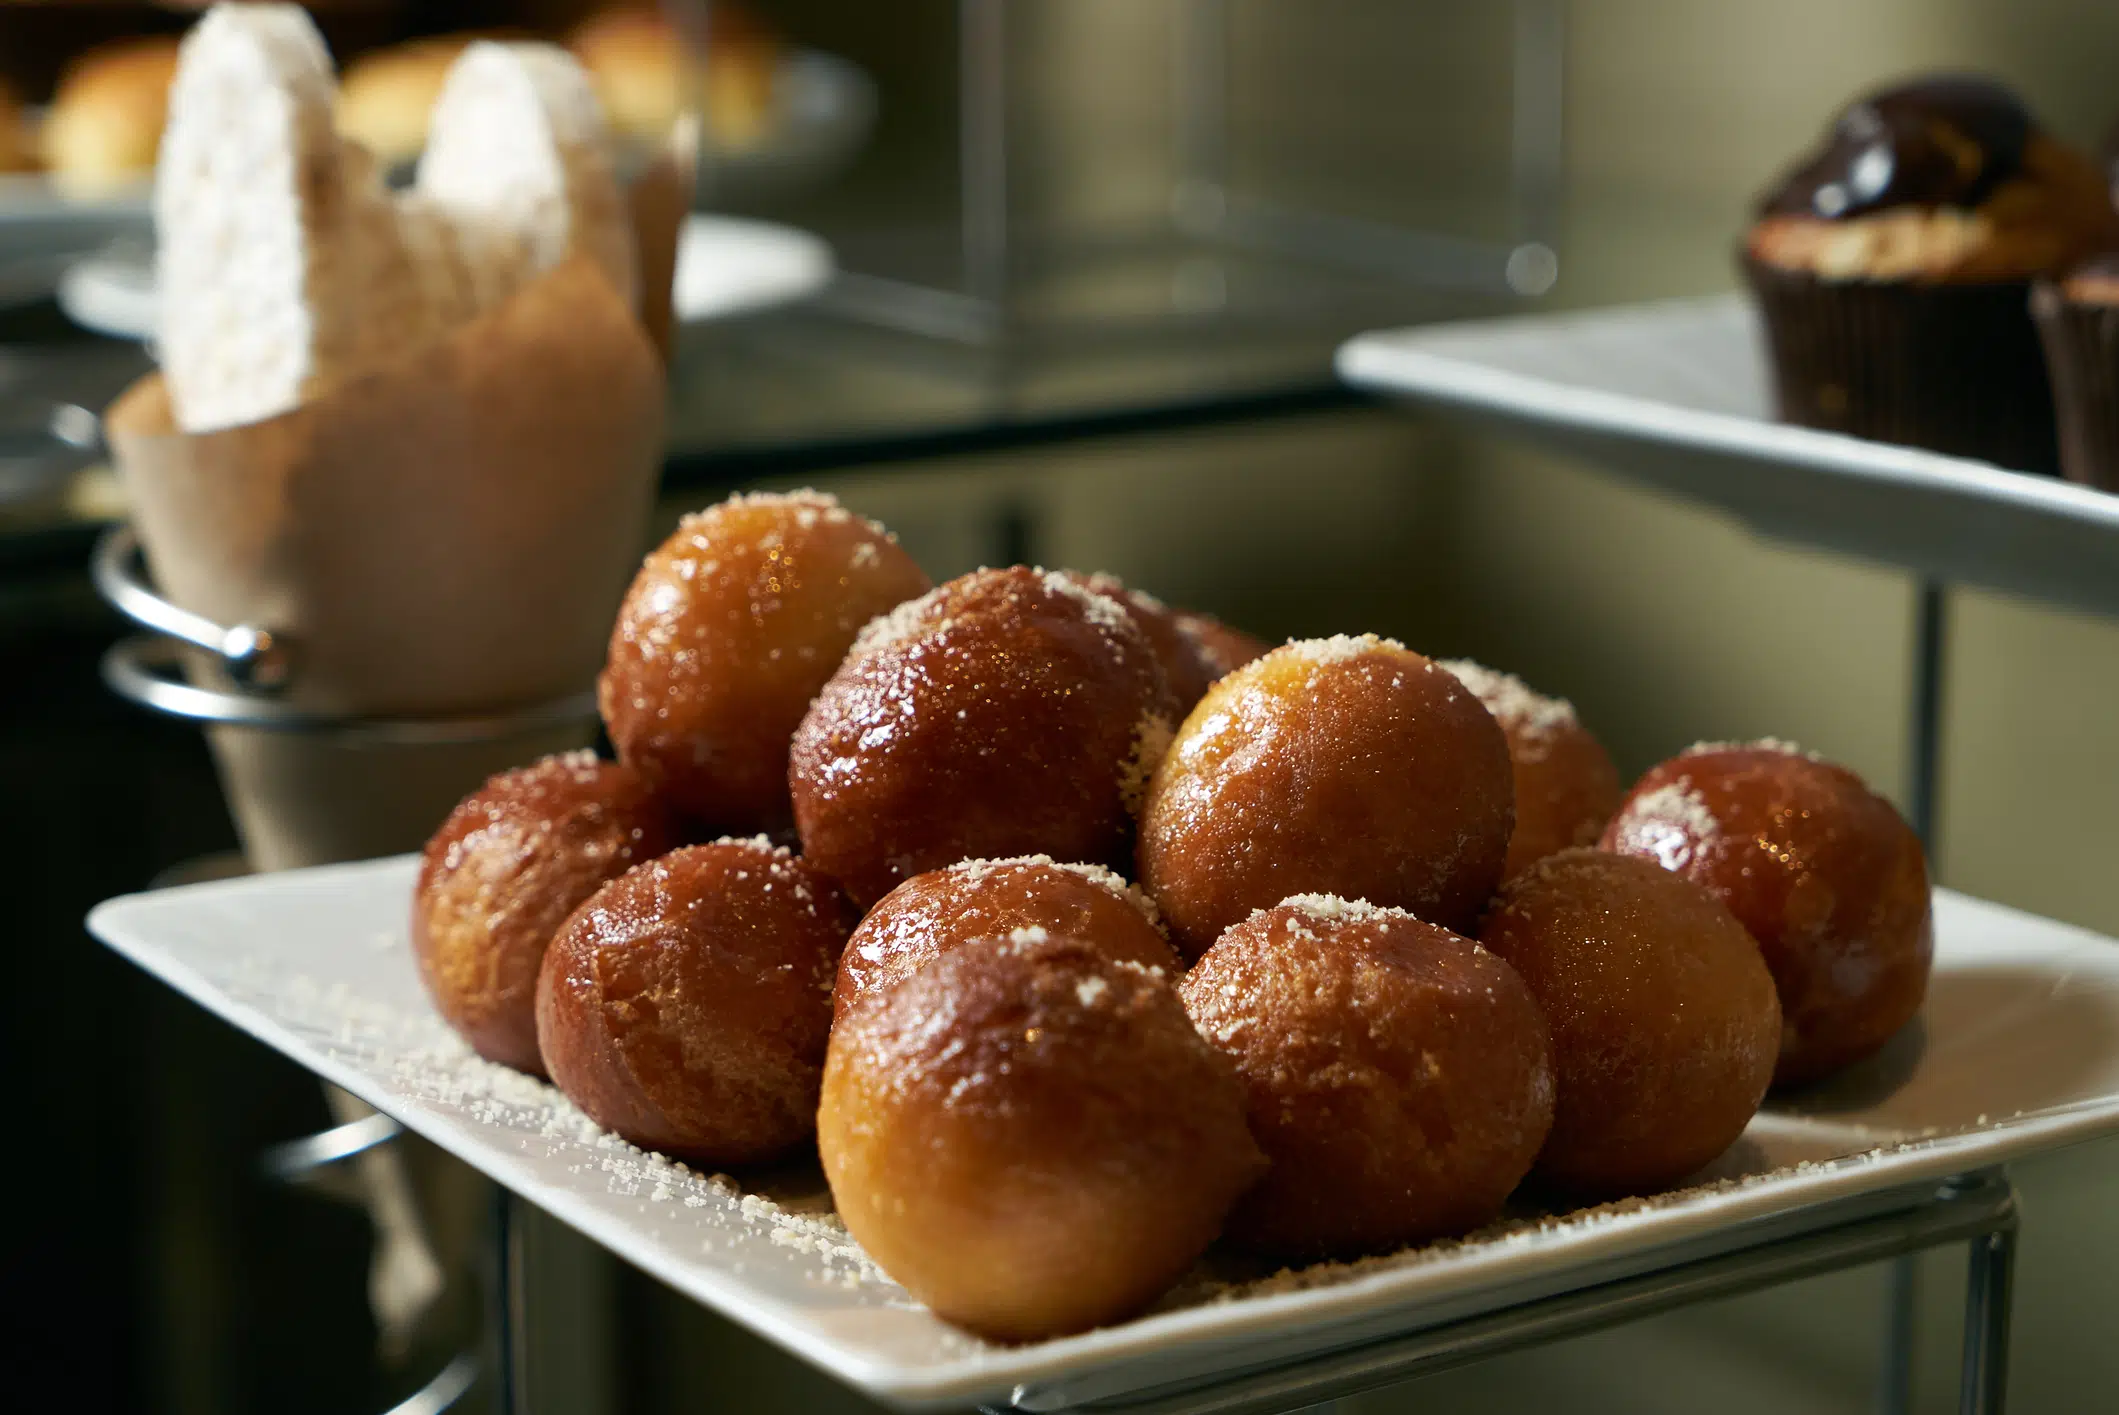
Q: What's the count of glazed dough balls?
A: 13